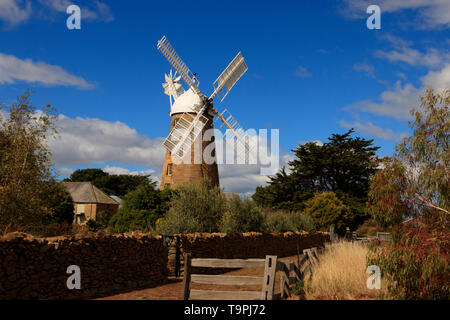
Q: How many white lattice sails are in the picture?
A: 4